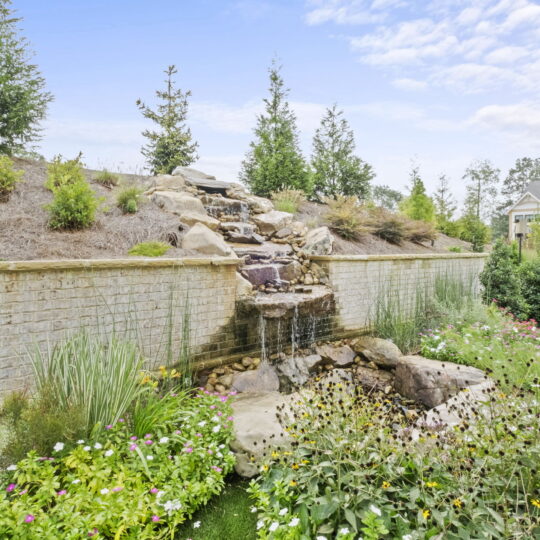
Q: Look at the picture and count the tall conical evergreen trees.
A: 4